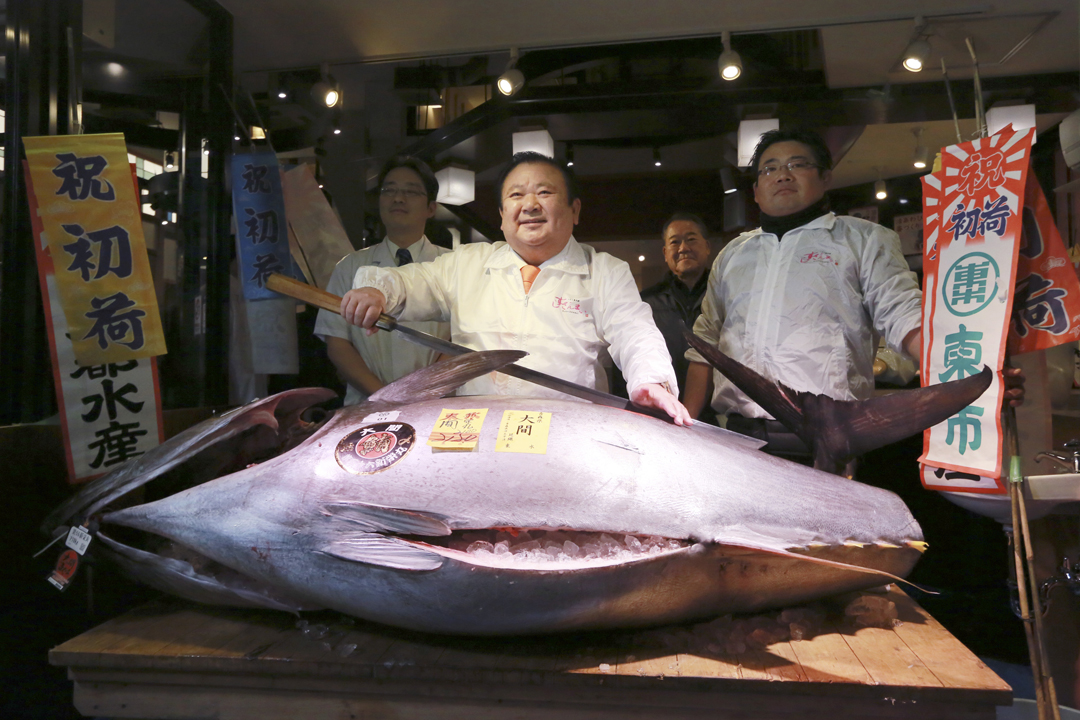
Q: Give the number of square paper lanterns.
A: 4